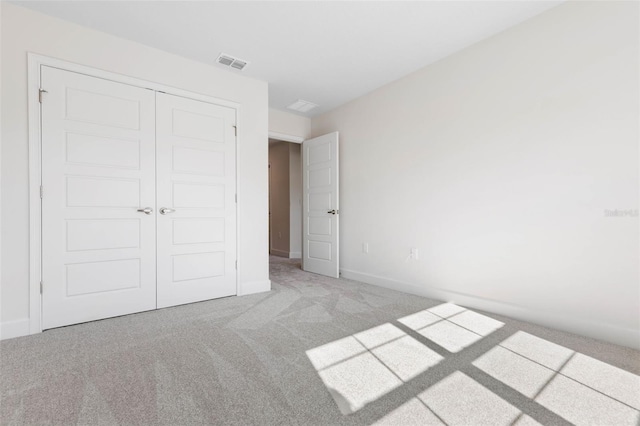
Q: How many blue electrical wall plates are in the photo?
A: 0